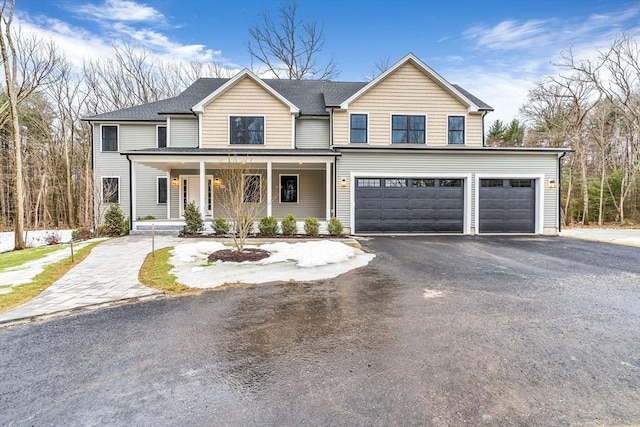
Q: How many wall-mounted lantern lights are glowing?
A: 4